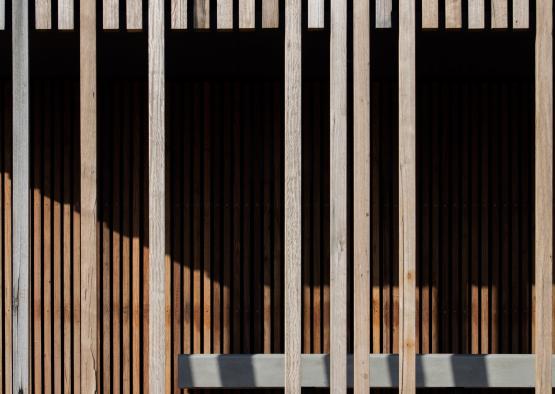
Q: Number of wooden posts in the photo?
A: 8